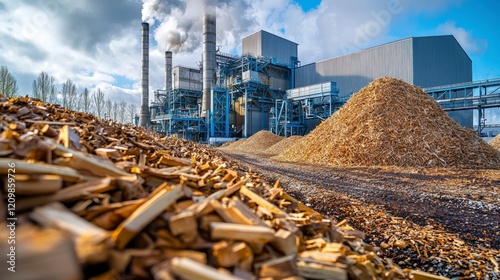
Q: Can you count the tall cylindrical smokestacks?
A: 3